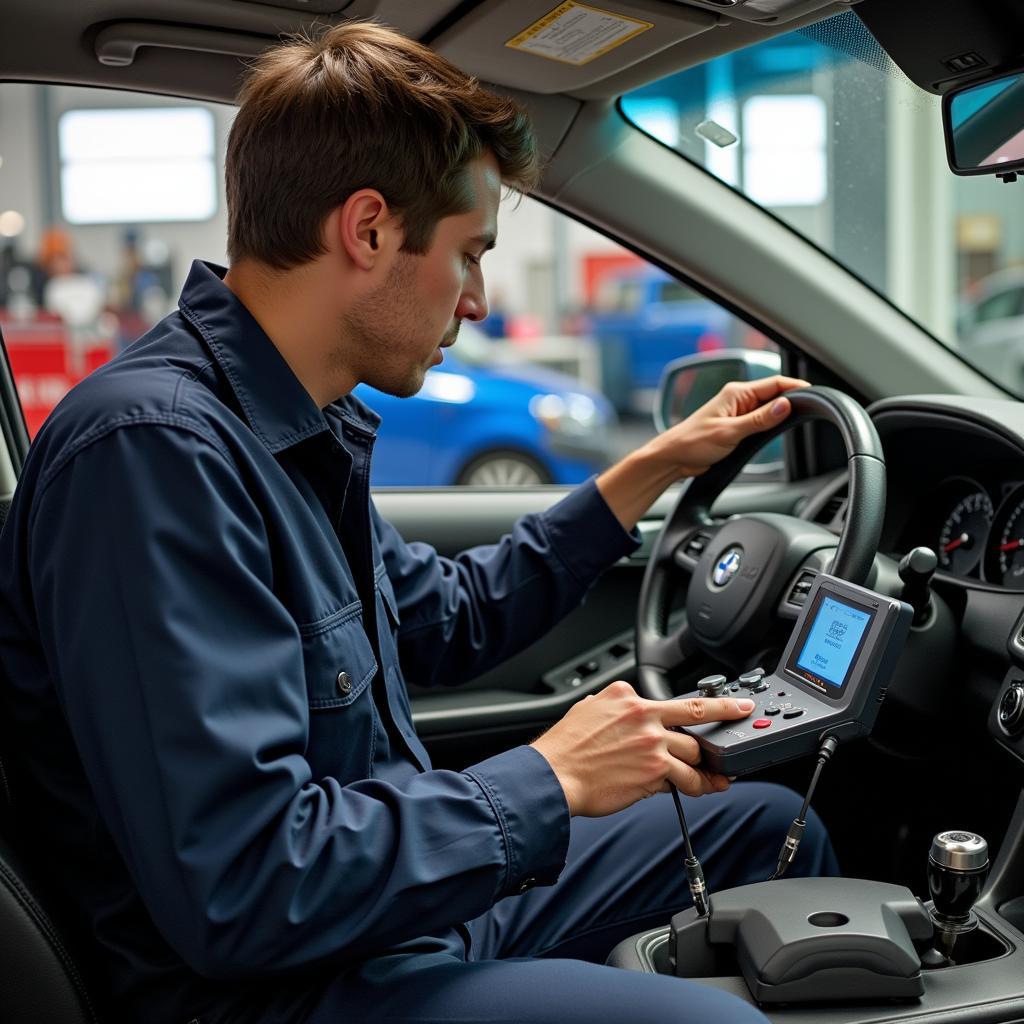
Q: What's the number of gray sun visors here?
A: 1